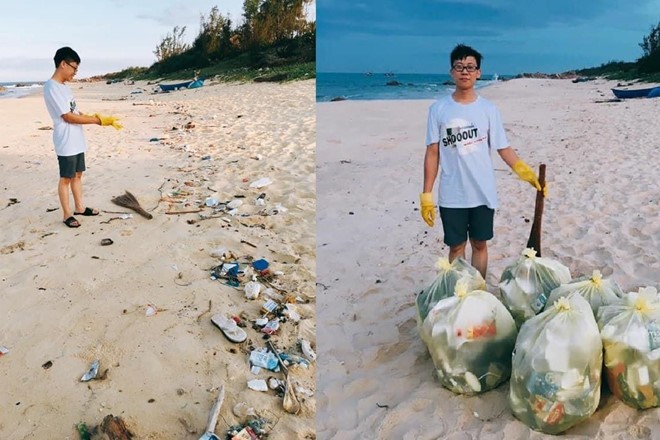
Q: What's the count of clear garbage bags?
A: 6